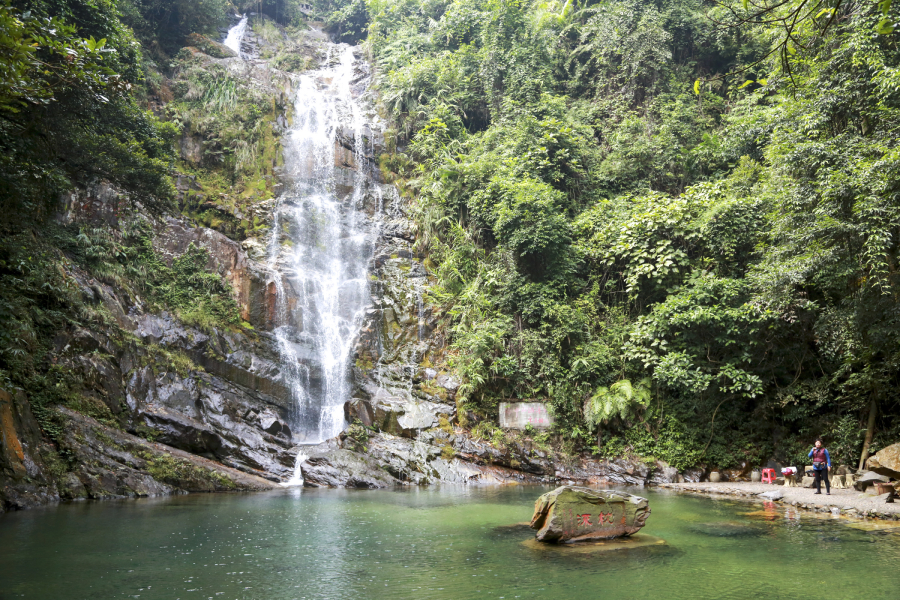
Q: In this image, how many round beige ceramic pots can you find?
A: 2